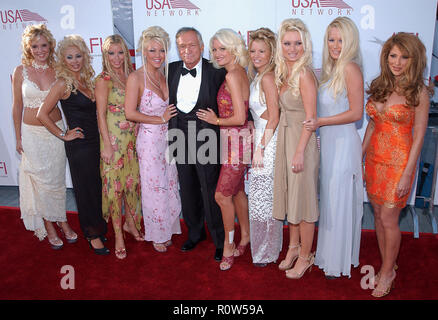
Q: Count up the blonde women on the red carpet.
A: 8